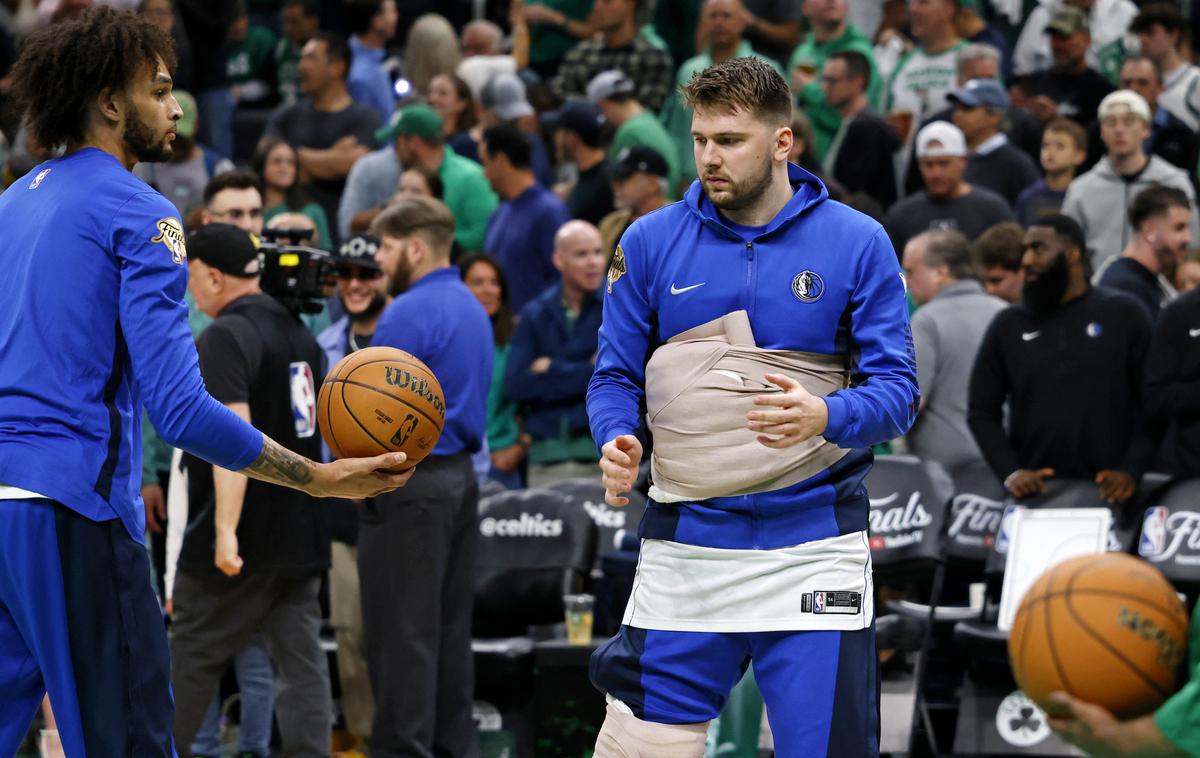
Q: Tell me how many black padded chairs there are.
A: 6